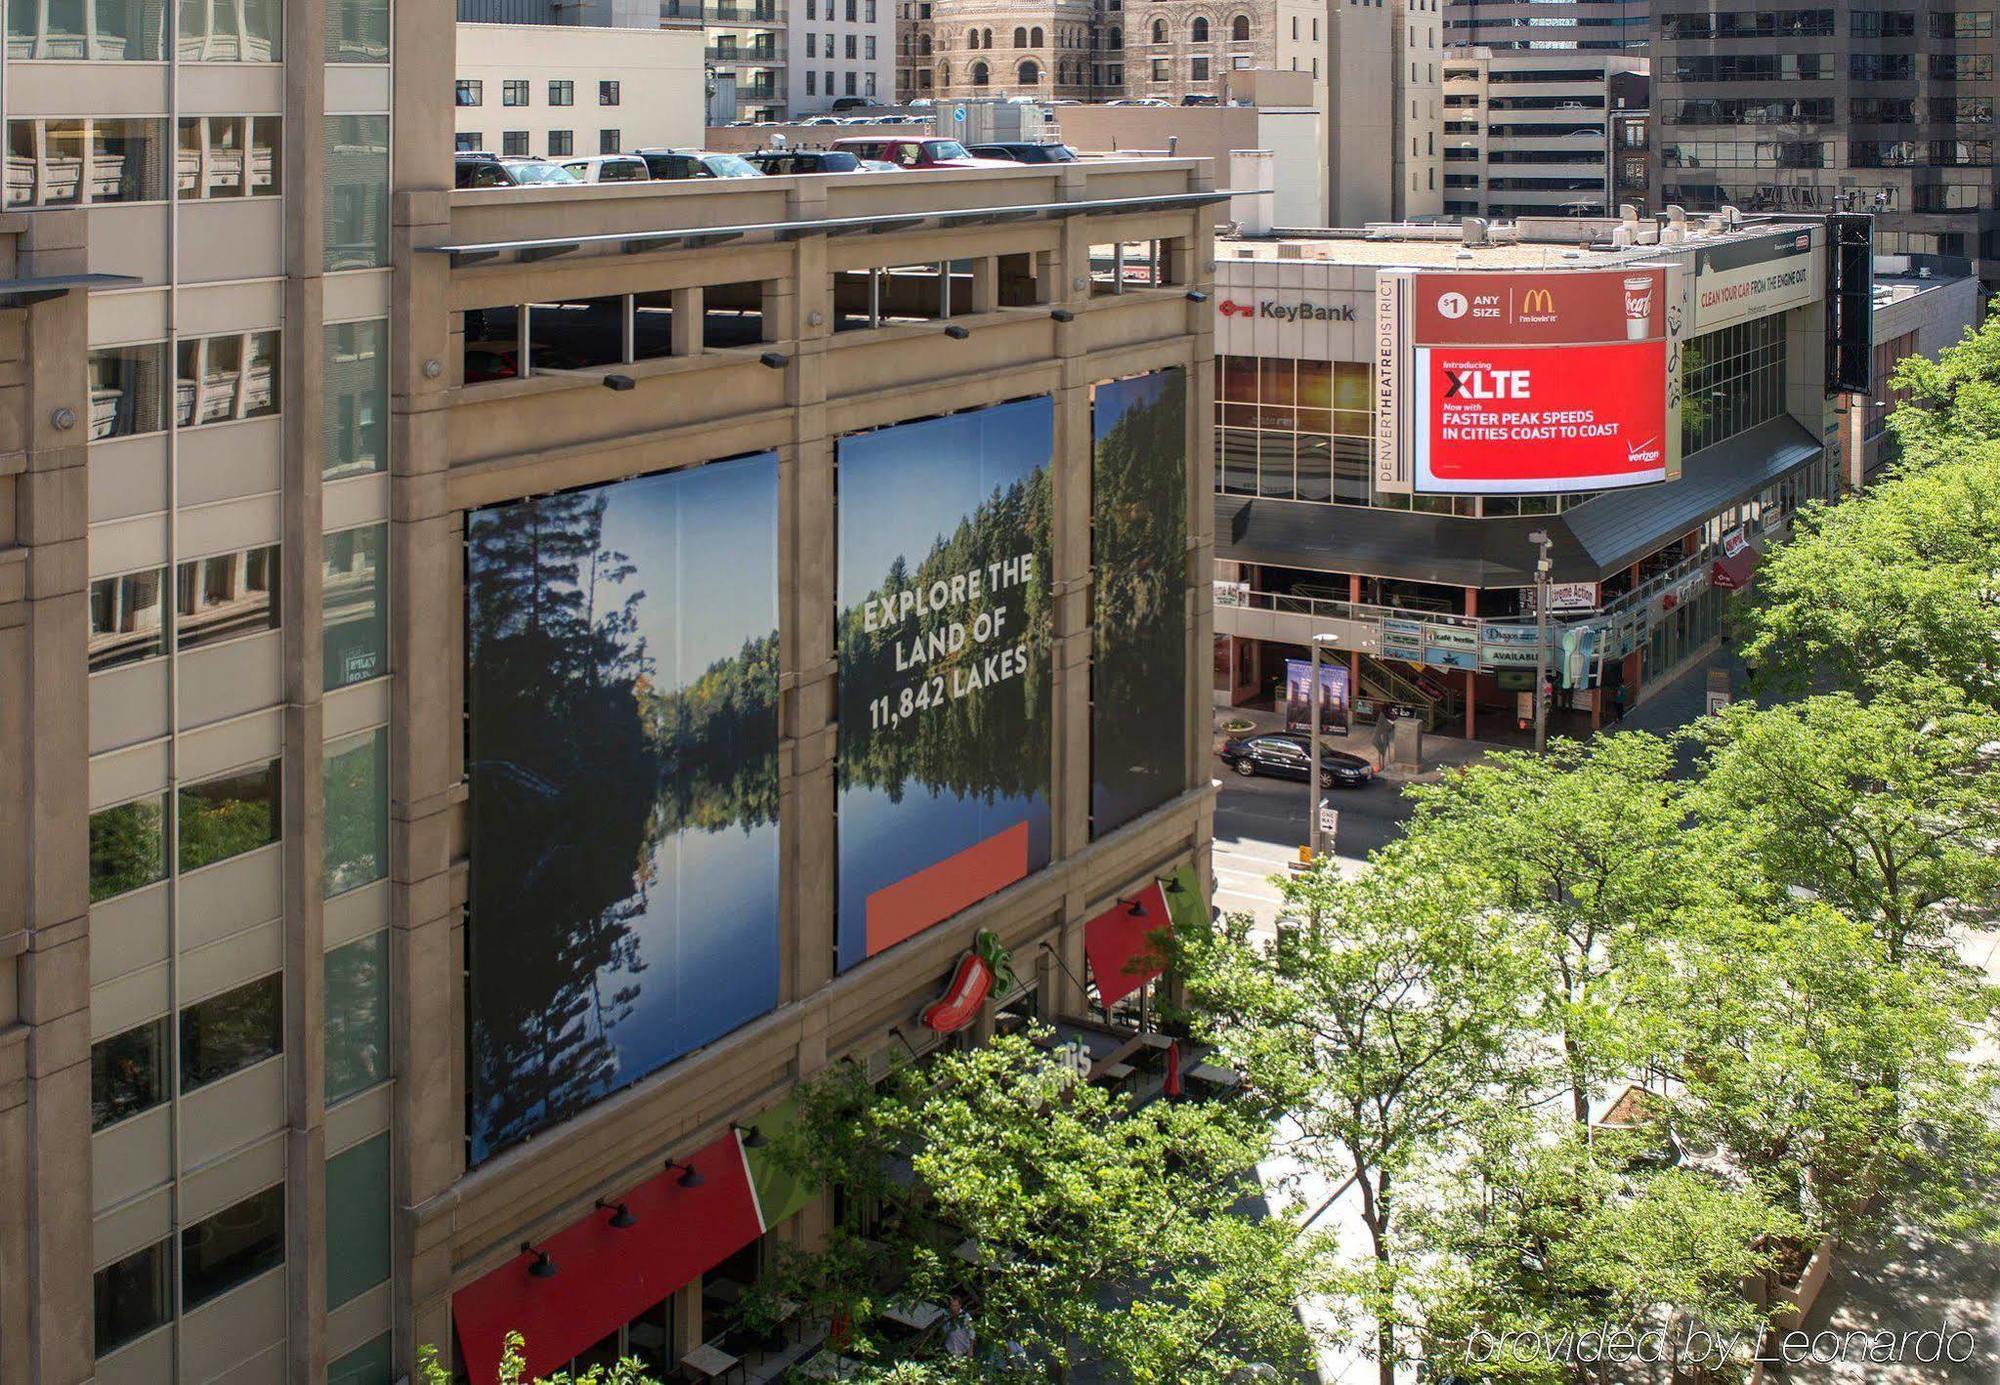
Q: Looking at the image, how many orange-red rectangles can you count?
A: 1